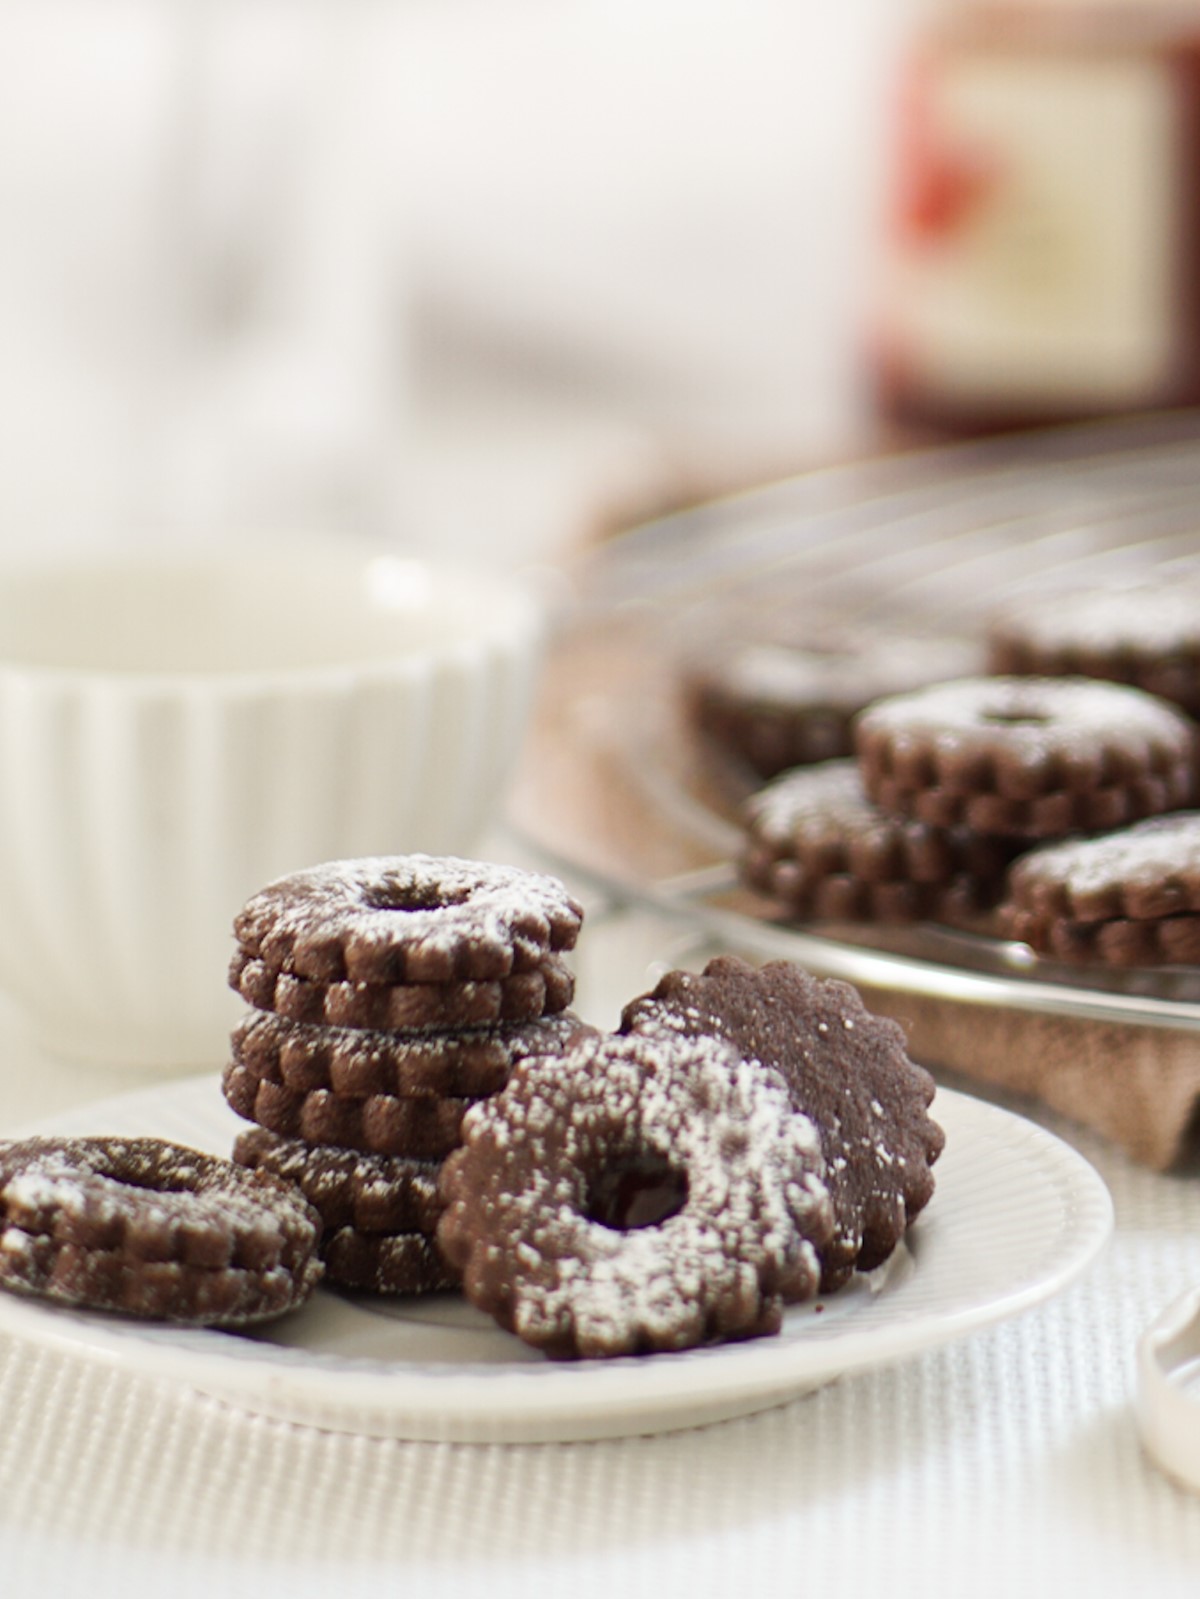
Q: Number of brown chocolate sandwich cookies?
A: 11